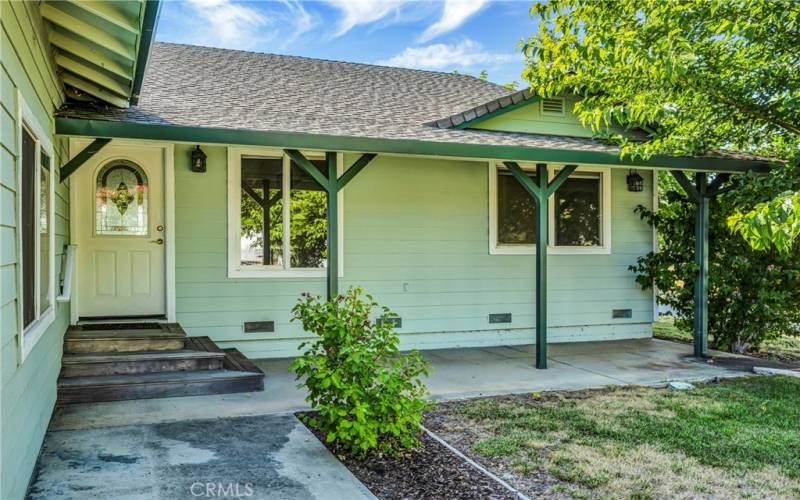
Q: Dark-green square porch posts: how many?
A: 3